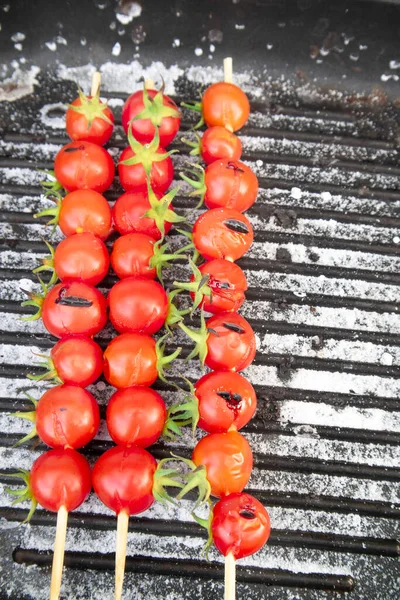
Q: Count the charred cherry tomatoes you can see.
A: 8